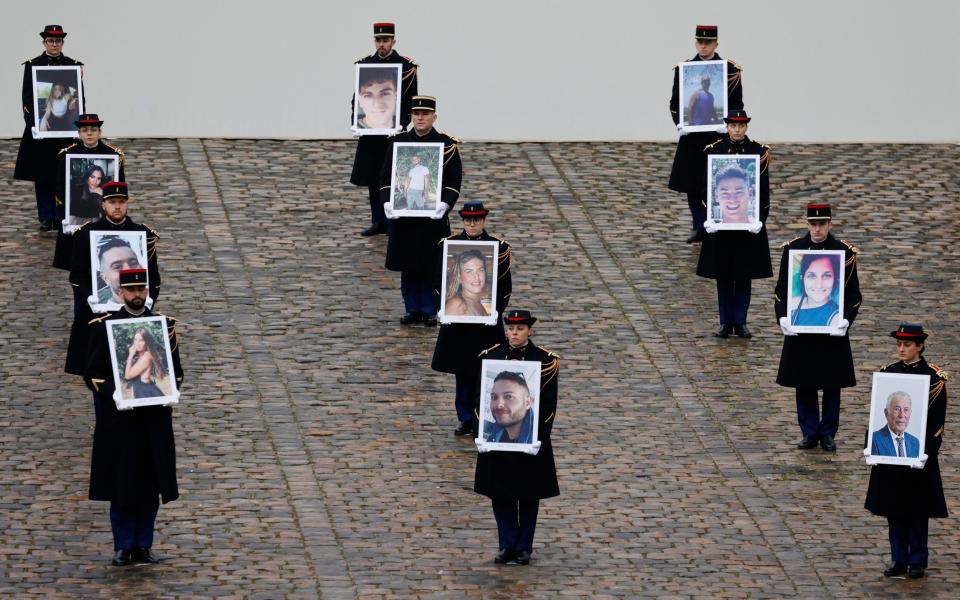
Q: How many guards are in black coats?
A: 12